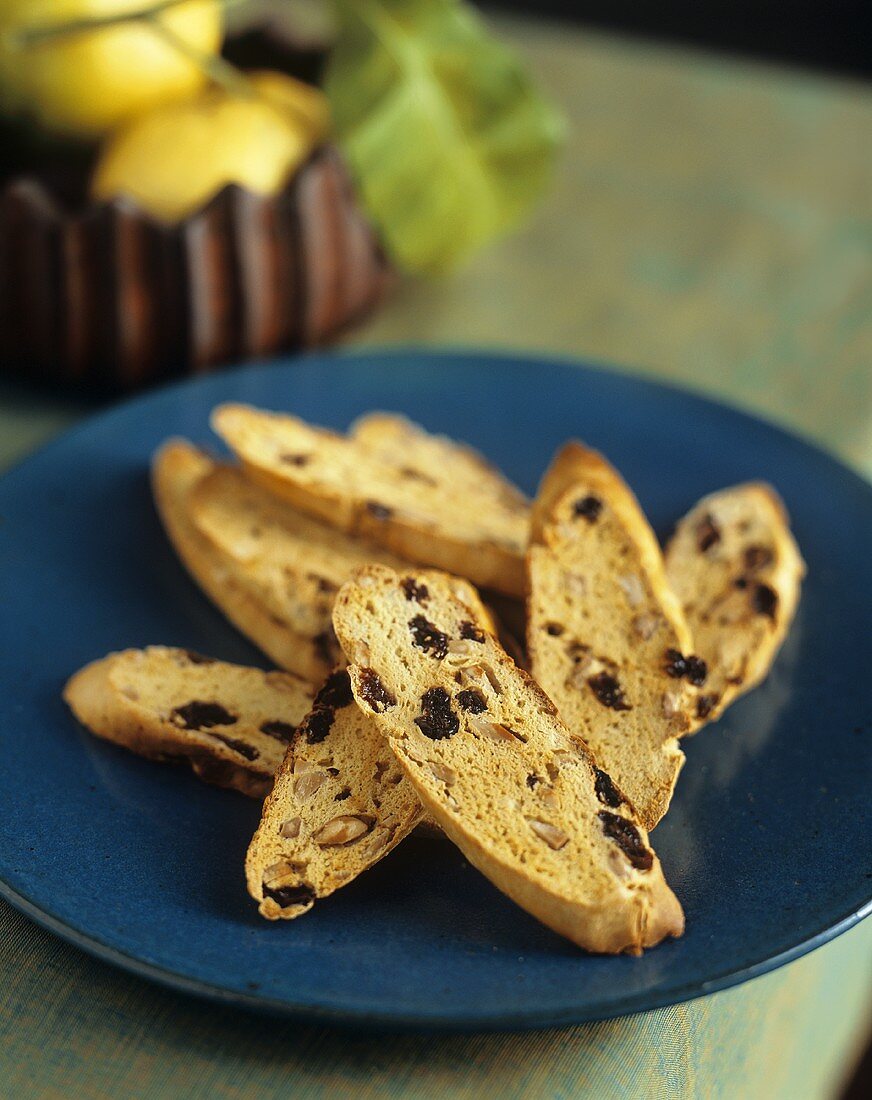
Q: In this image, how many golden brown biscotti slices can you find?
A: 9